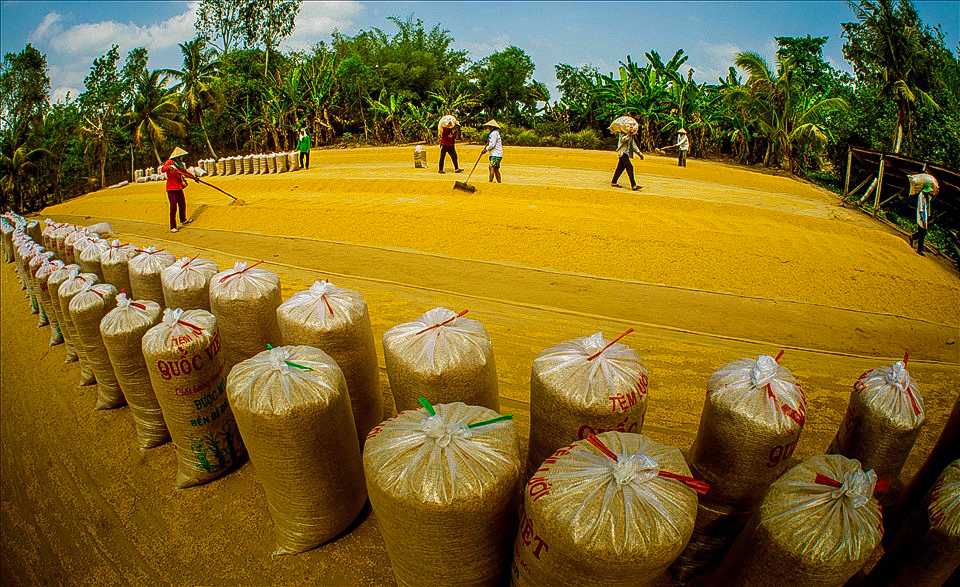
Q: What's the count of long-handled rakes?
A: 3